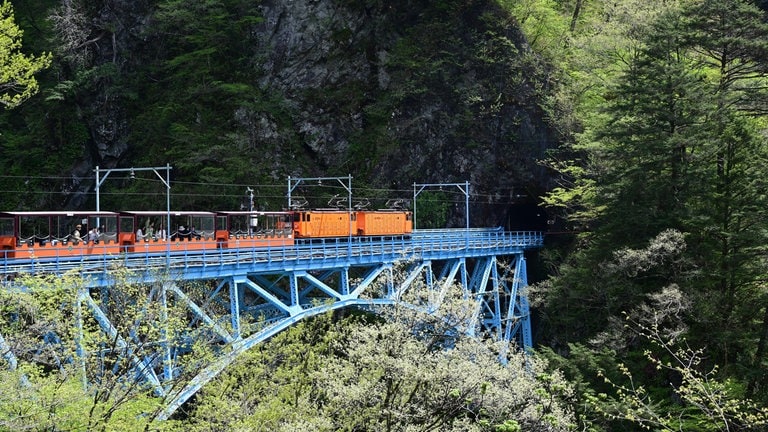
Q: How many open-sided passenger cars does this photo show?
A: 3